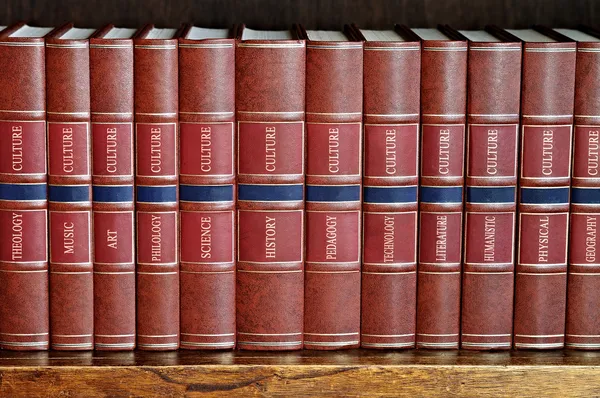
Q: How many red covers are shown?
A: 12